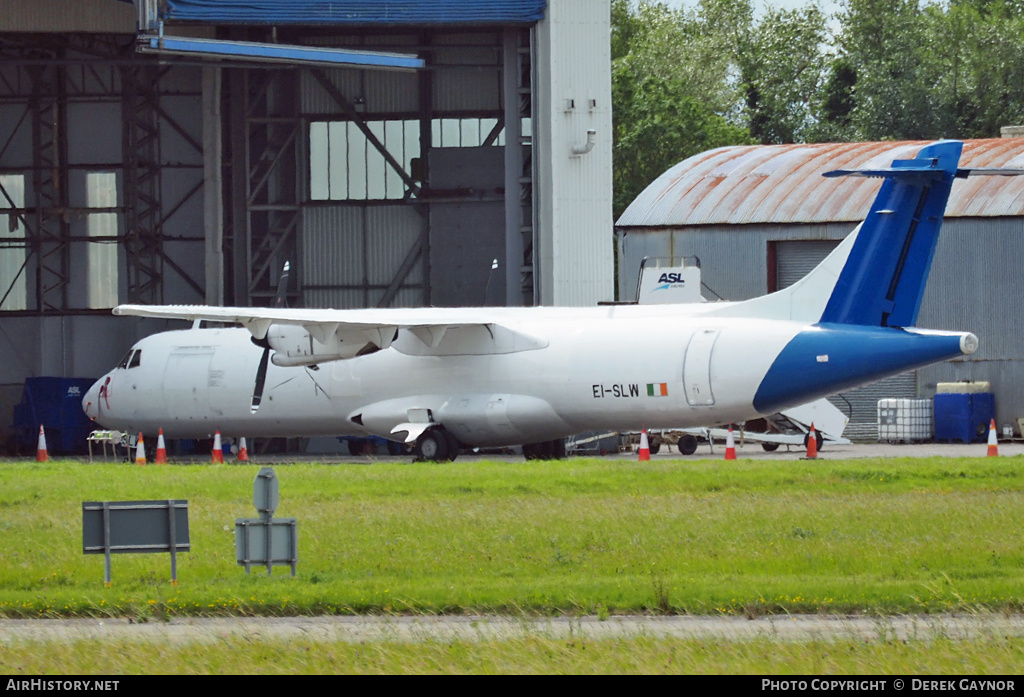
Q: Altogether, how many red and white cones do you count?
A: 9